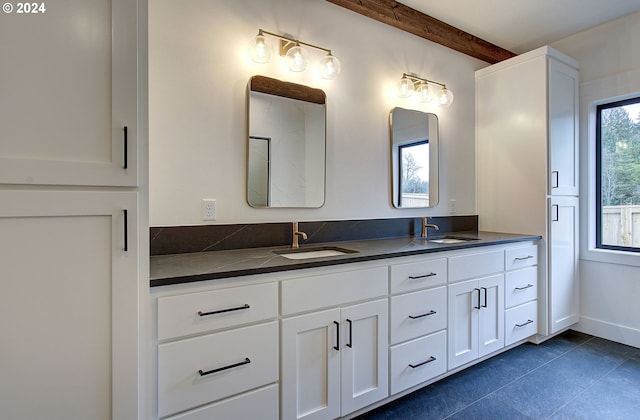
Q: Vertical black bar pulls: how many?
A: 8